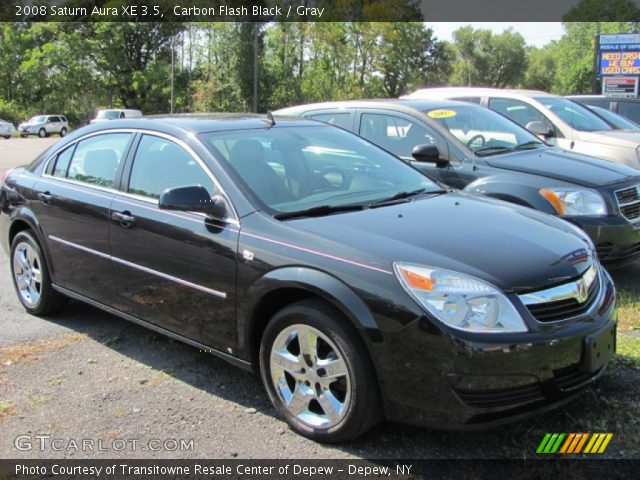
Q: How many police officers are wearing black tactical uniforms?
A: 0